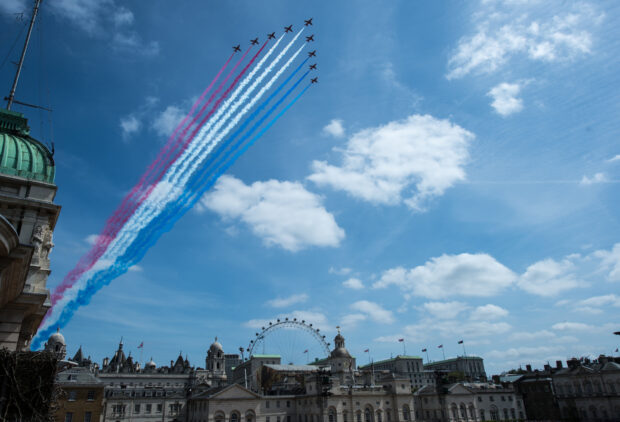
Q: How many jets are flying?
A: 9